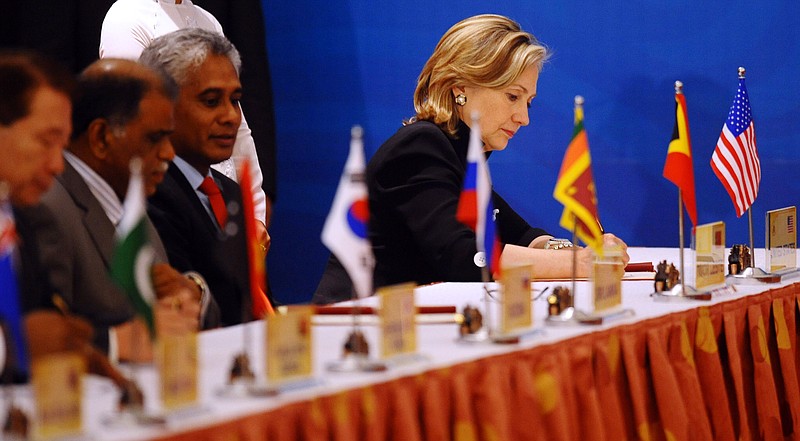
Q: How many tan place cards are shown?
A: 8